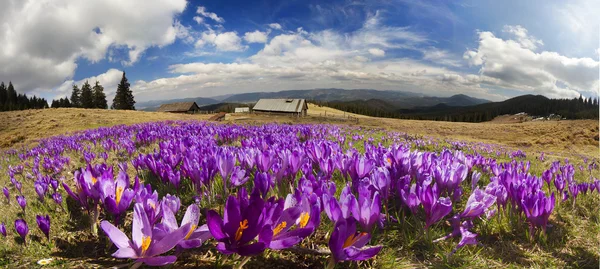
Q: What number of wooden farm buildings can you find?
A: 2